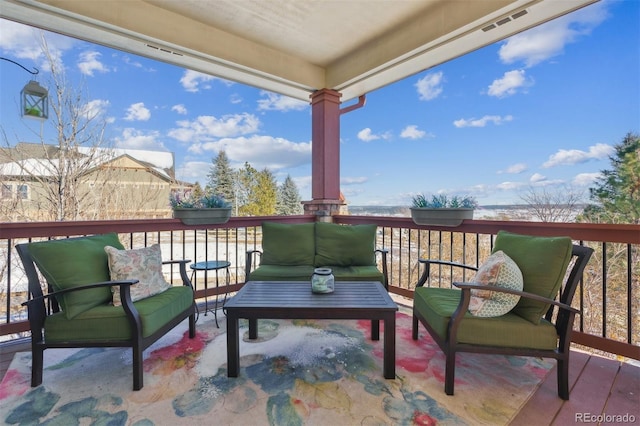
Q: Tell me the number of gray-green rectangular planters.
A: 2